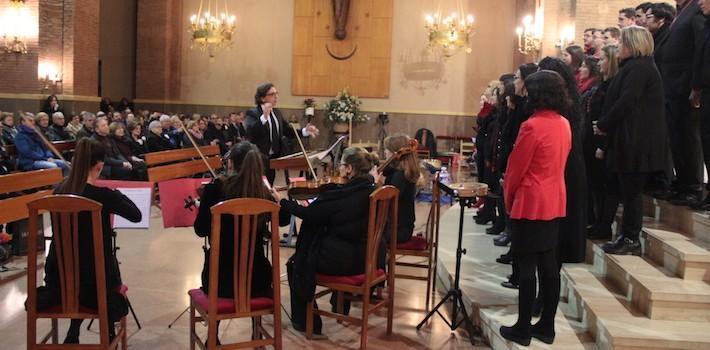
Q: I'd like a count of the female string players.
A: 4